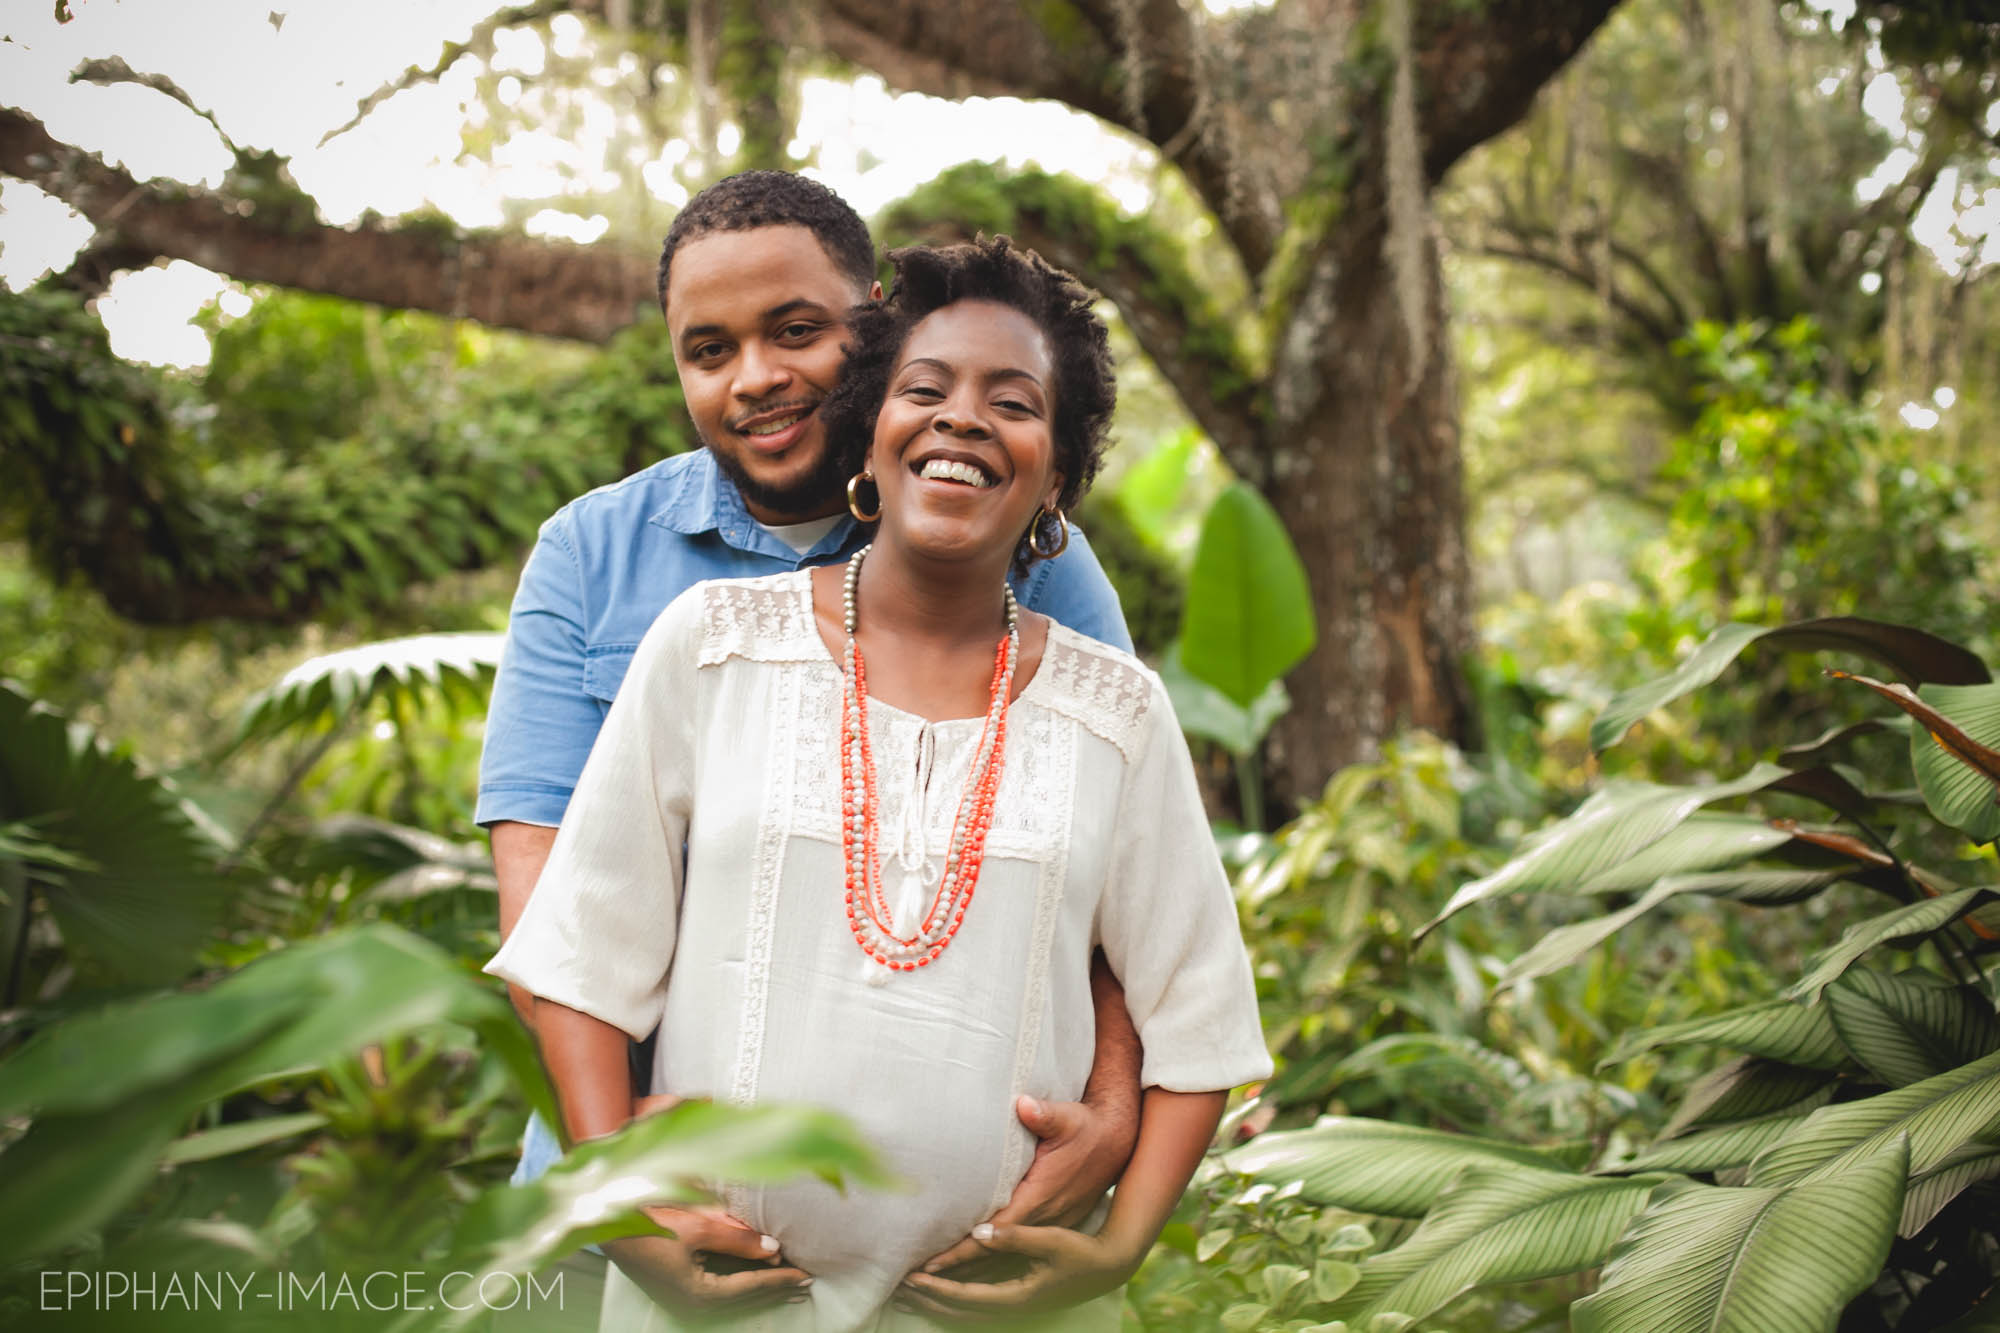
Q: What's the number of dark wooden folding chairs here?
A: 0